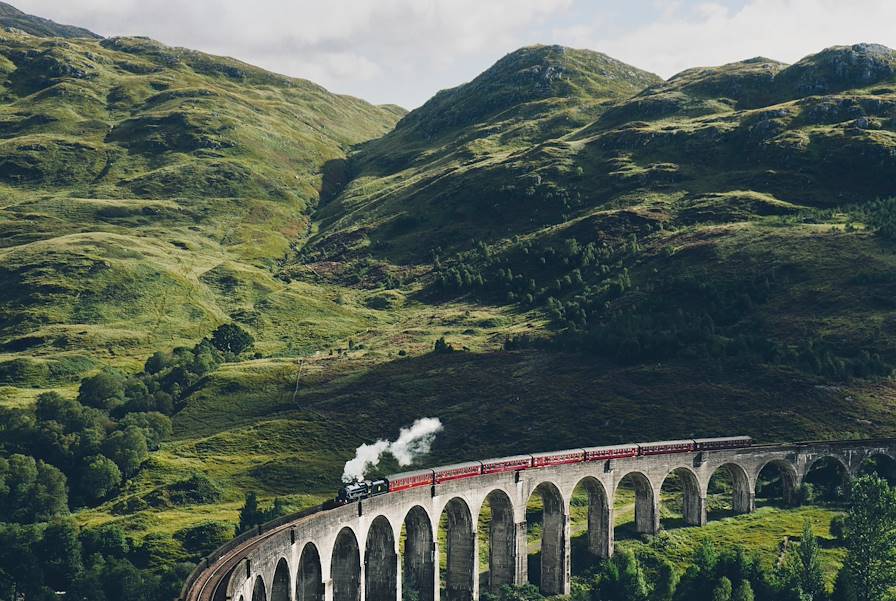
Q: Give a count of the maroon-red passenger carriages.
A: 7